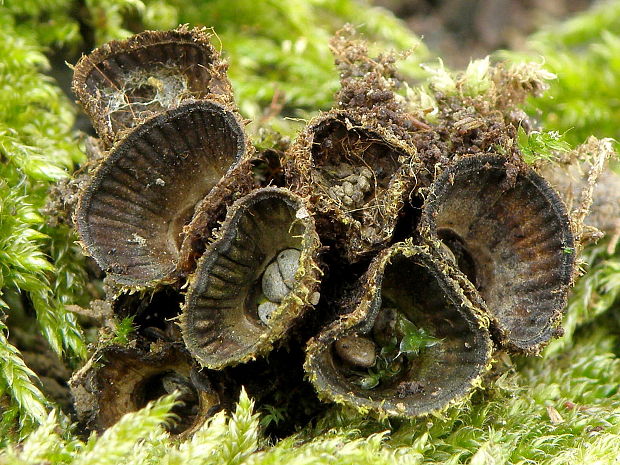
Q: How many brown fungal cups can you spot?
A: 7